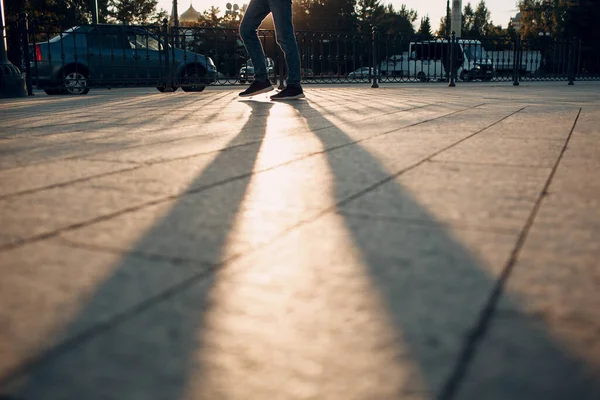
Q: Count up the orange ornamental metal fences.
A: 0